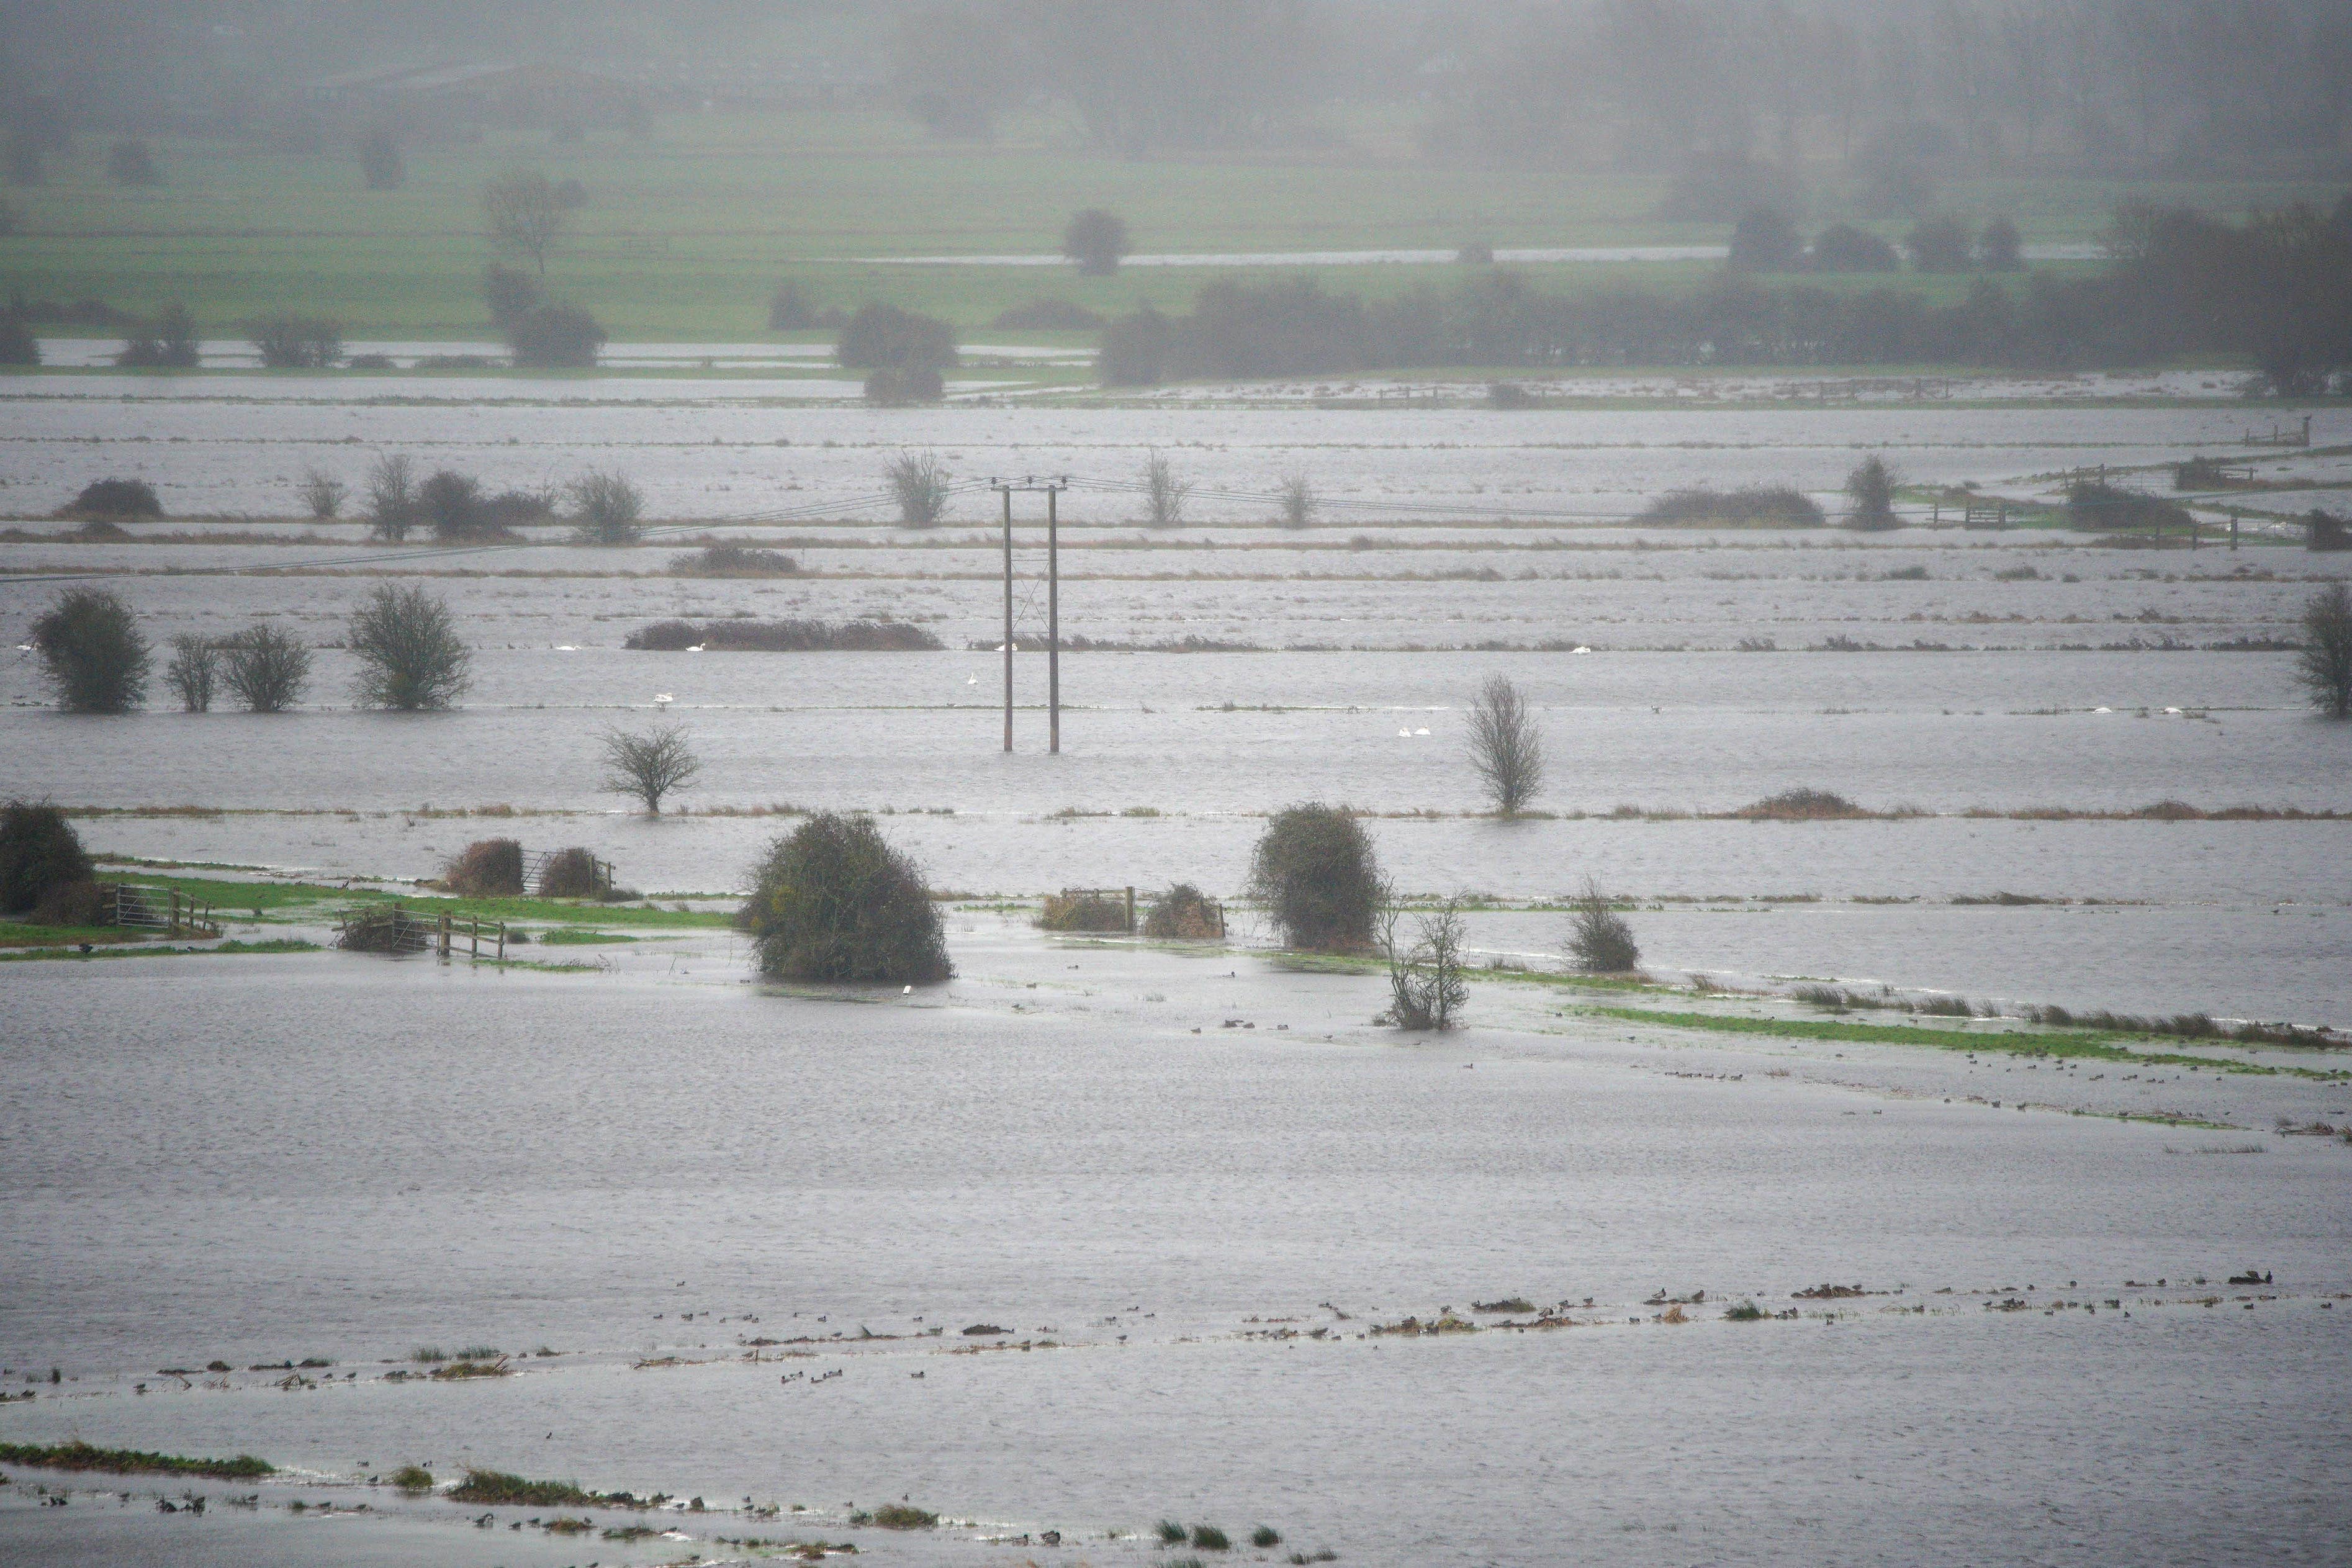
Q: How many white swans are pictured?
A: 11